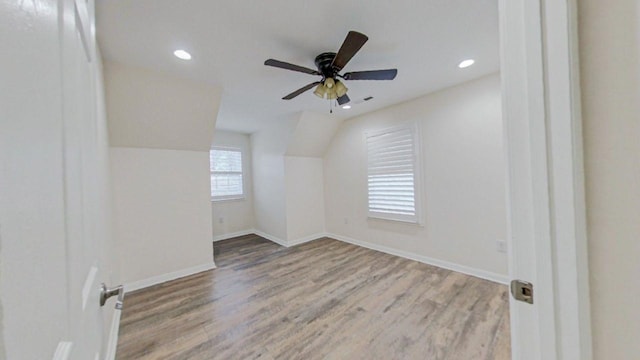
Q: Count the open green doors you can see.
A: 0